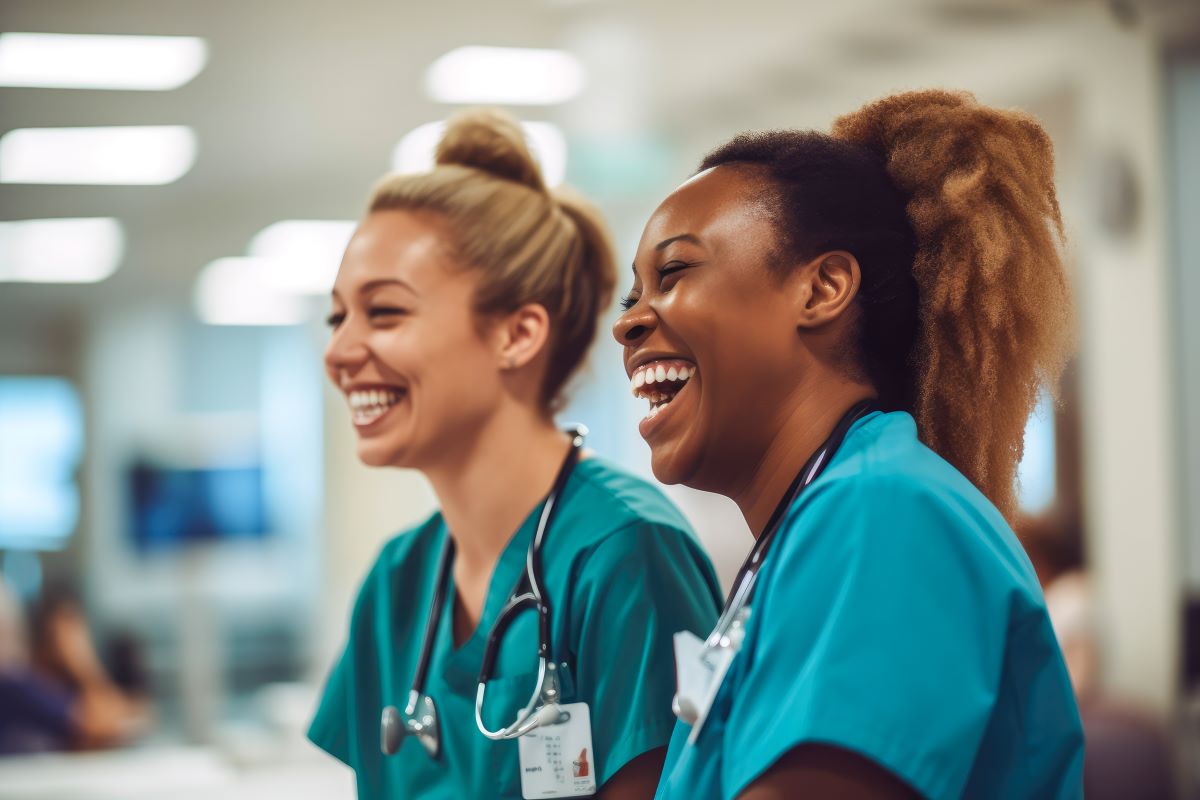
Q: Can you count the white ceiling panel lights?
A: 7